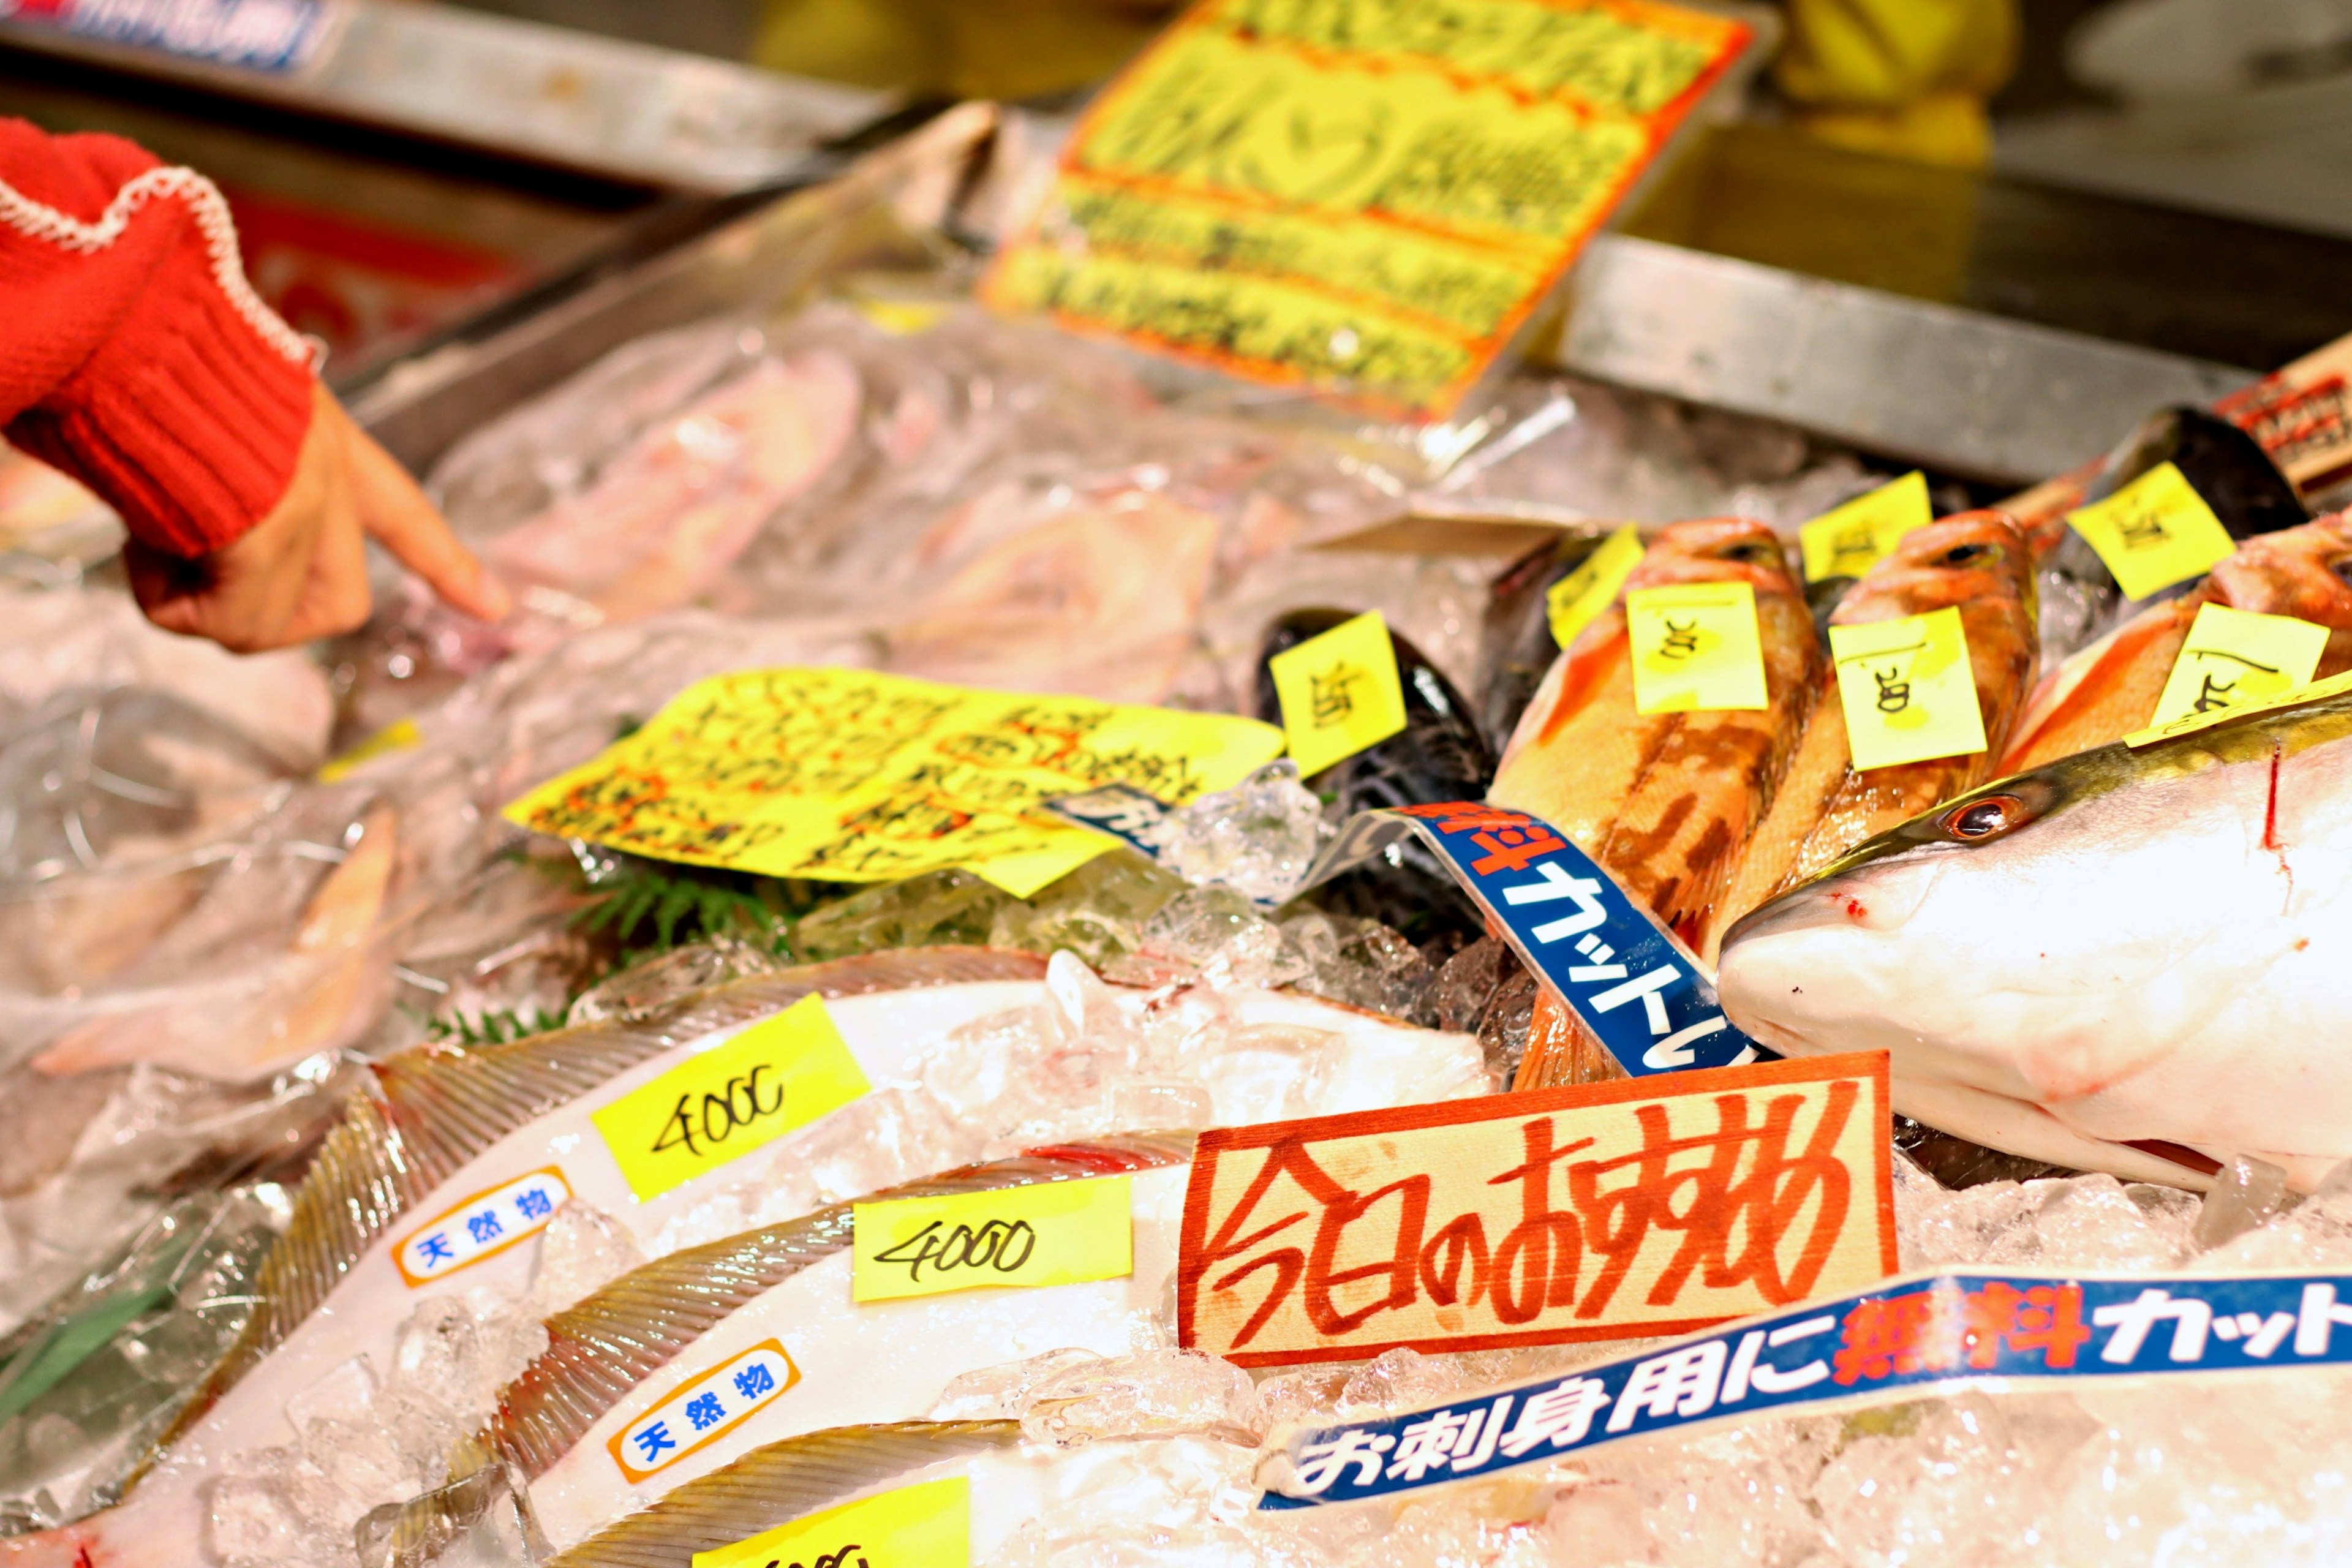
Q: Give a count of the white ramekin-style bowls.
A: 0